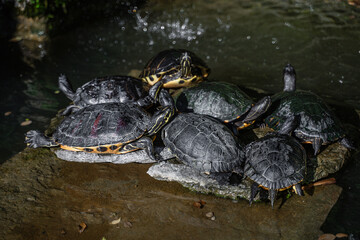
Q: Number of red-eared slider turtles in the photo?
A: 7